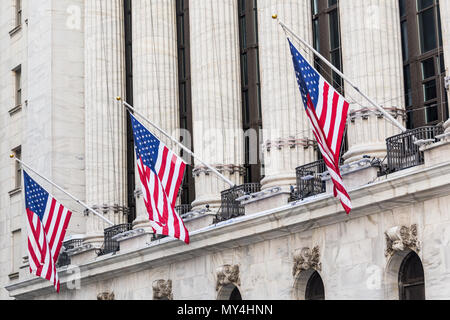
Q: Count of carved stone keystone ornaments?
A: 5